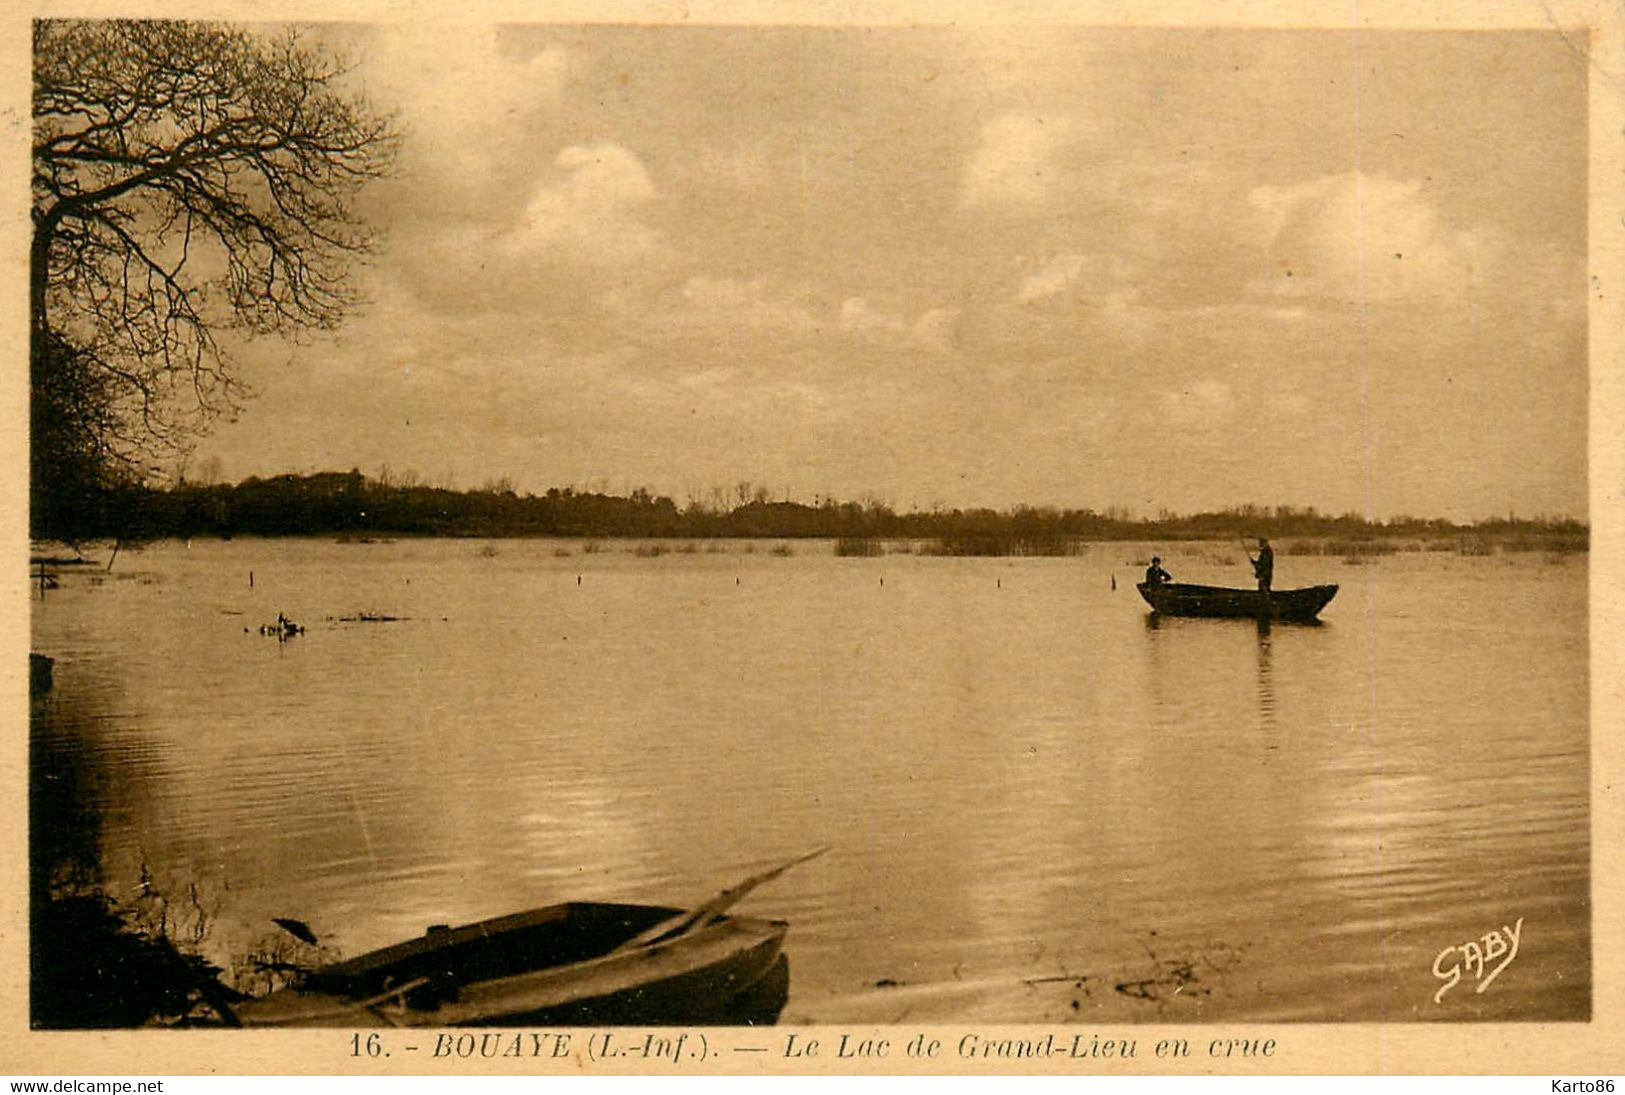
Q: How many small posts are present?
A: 7